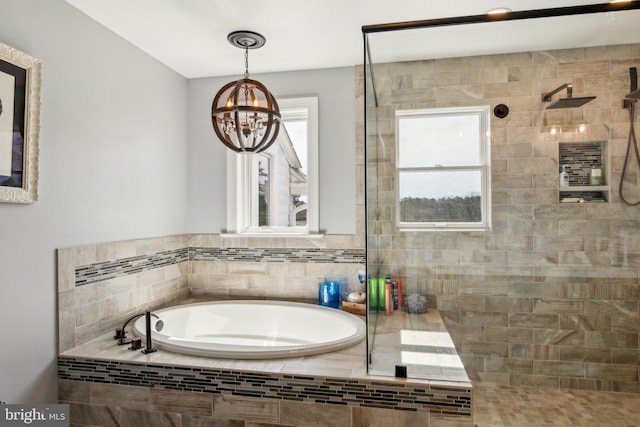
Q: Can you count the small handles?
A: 2